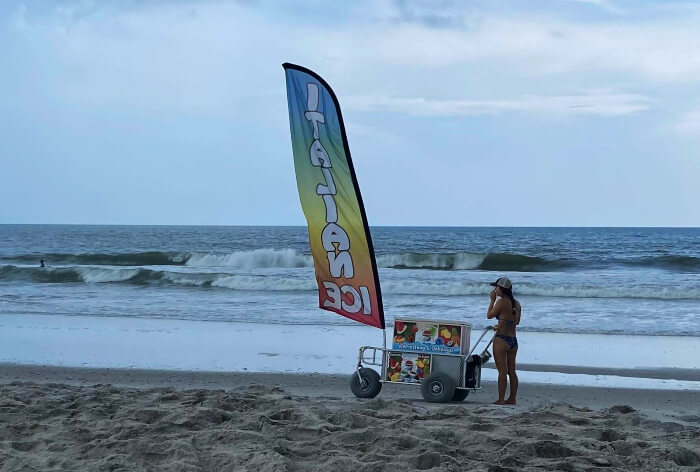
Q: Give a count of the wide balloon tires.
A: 3